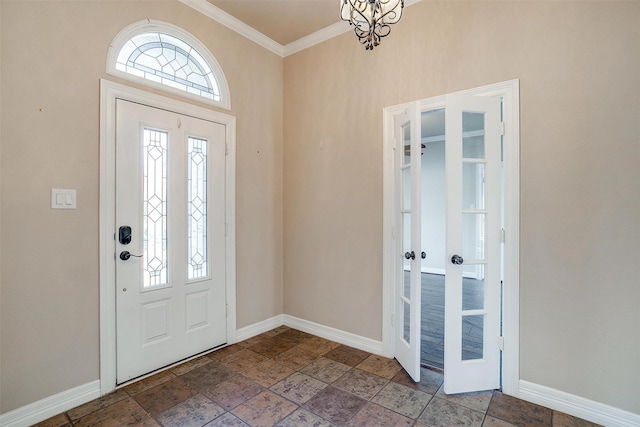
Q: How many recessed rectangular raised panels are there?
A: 2